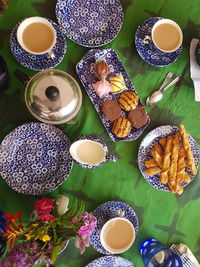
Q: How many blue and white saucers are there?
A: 3